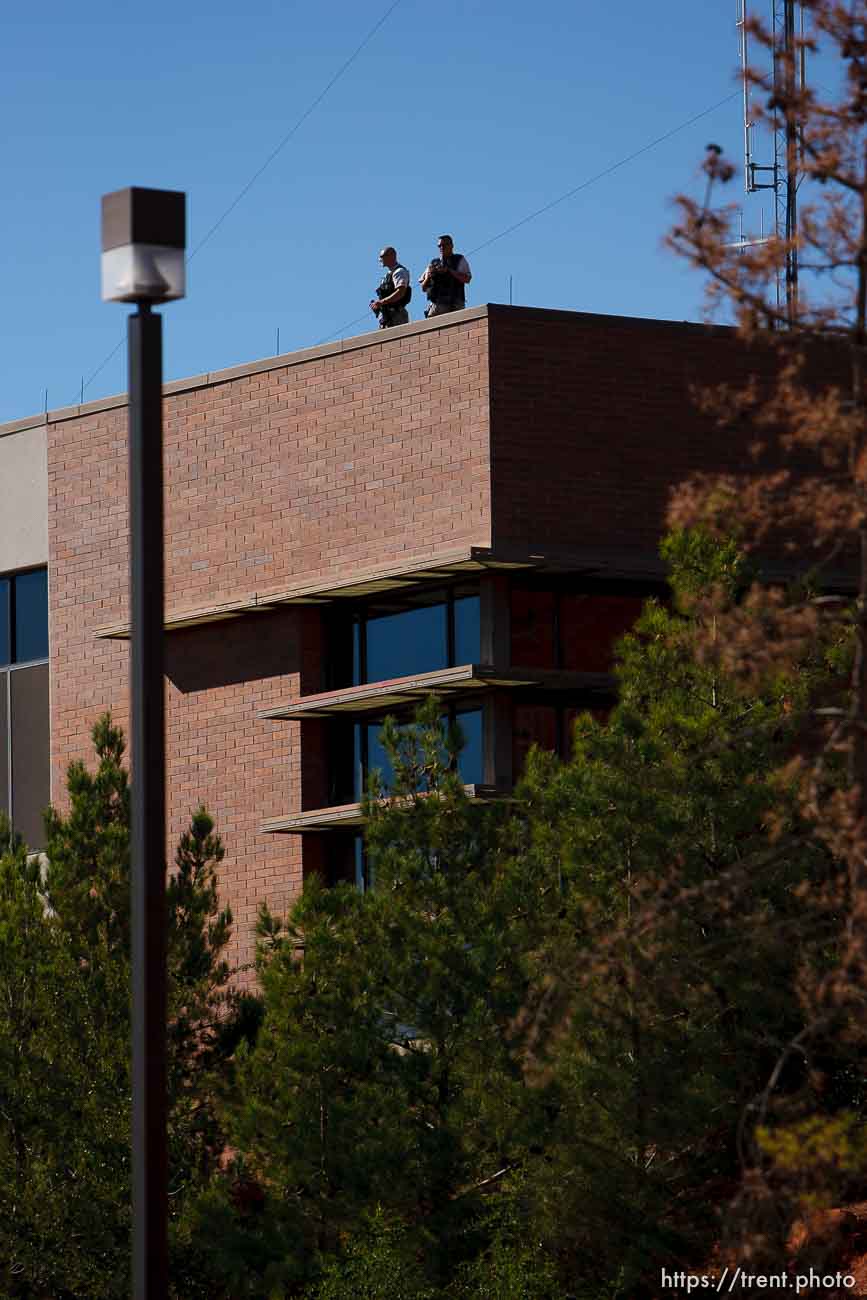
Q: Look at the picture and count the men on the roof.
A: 2